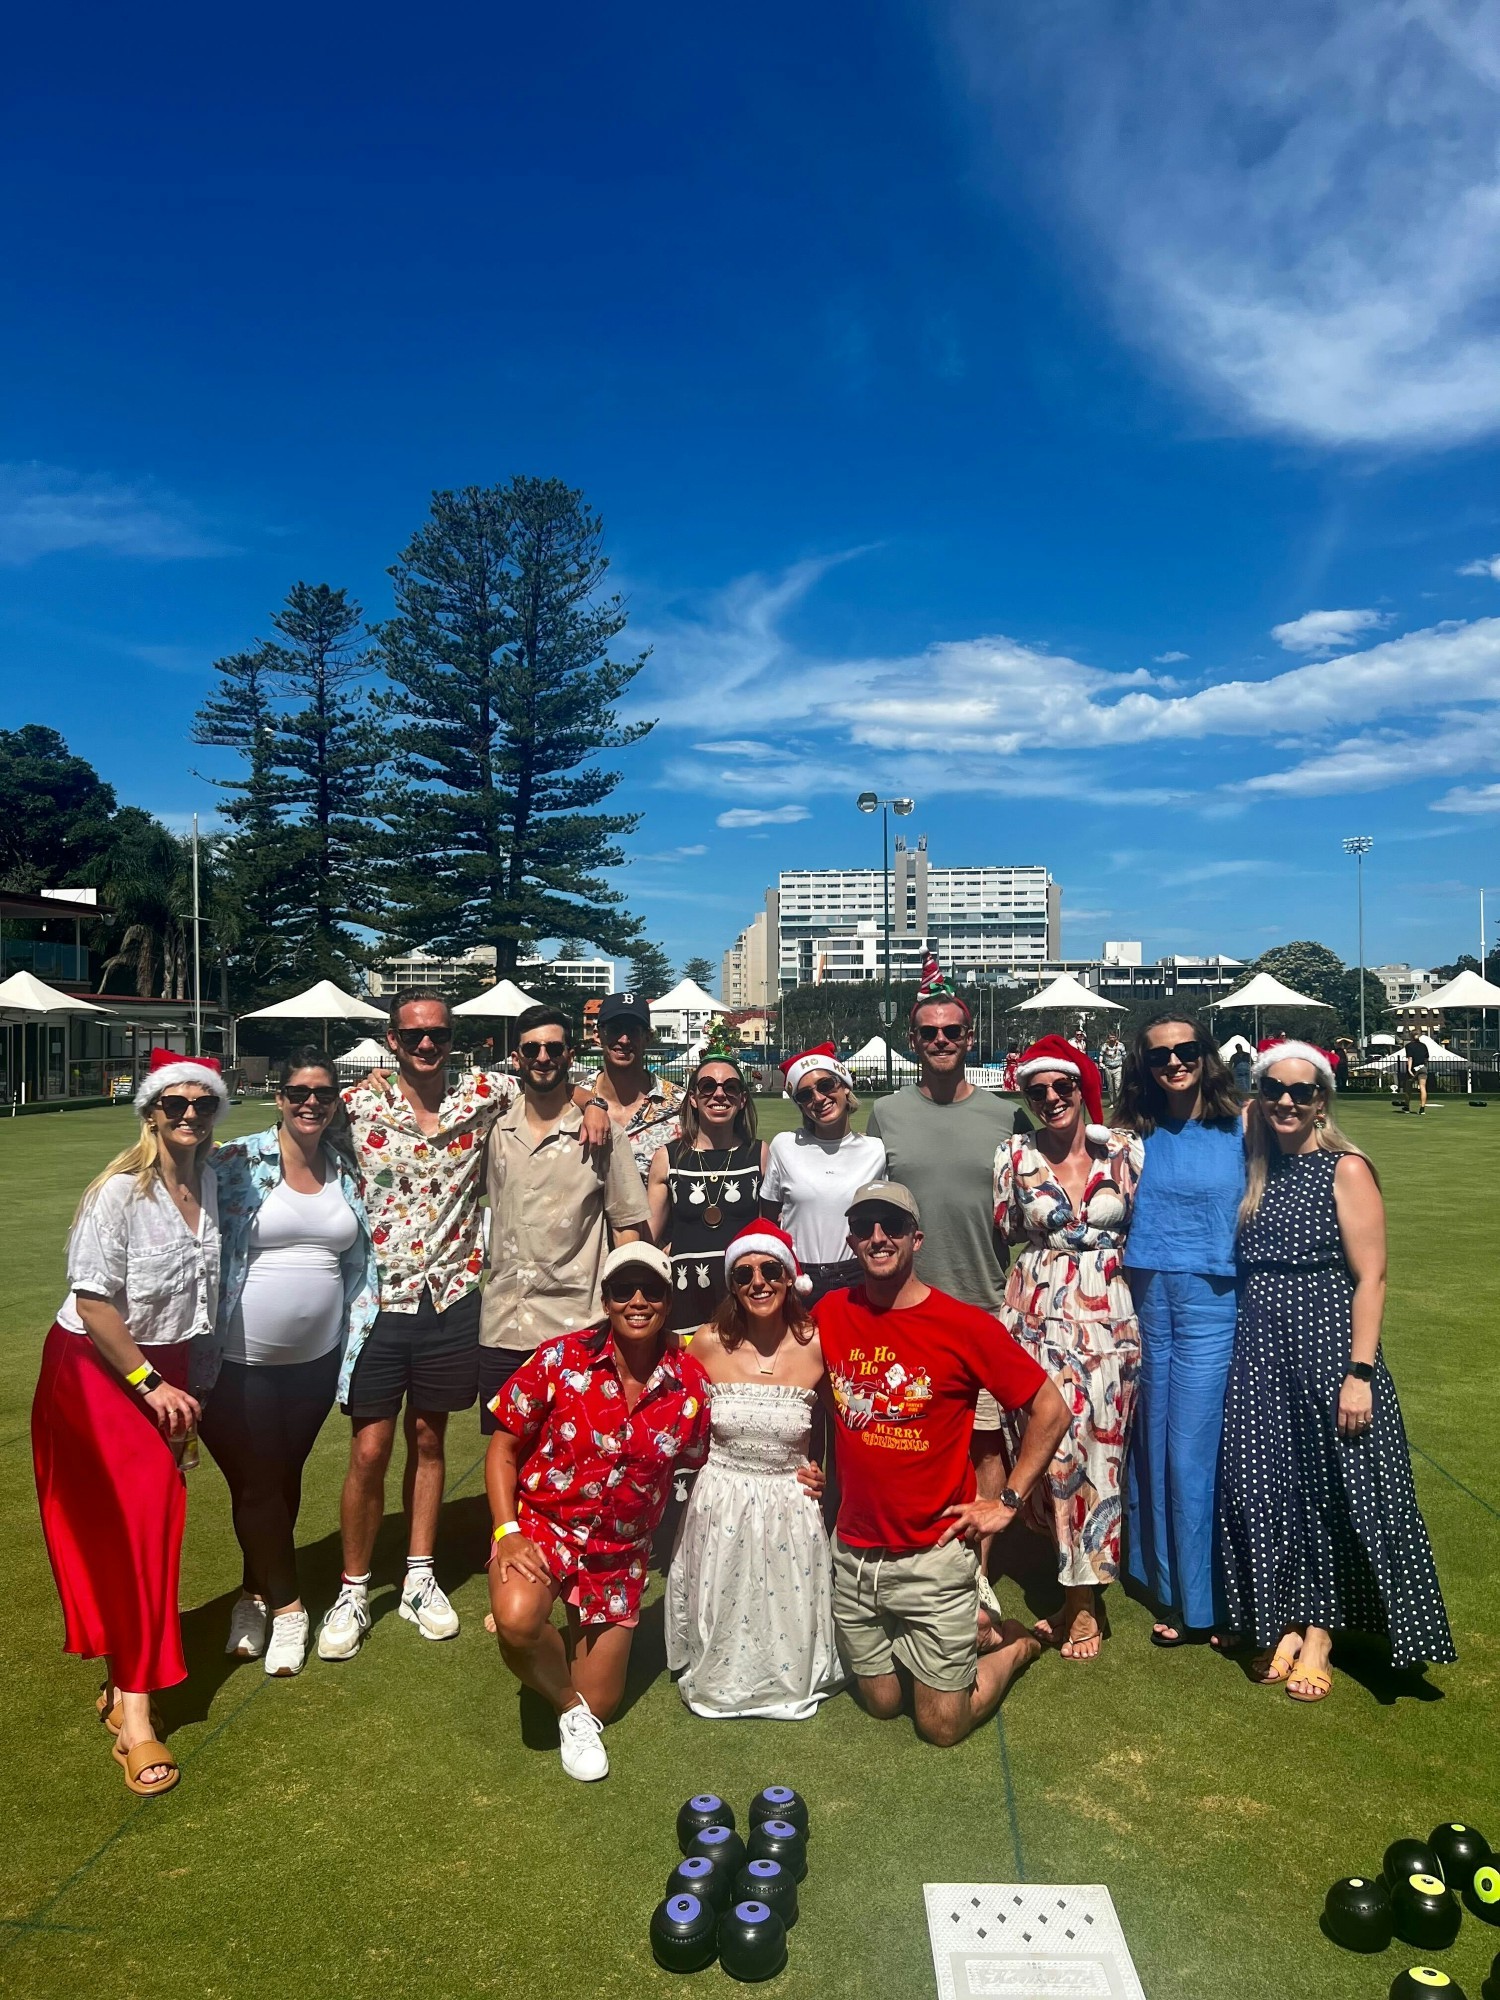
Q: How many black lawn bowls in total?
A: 15